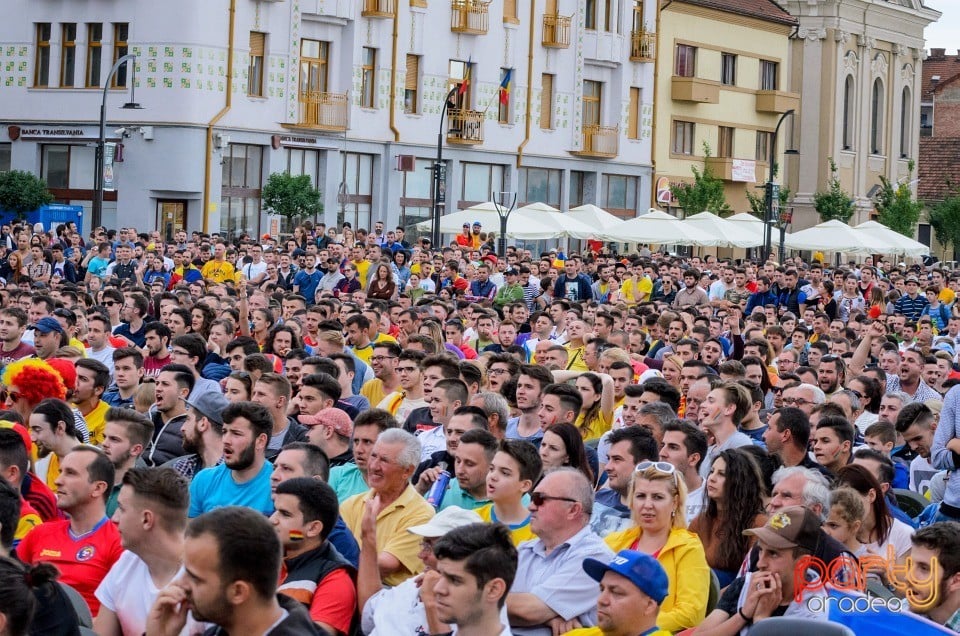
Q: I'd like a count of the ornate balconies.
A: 7